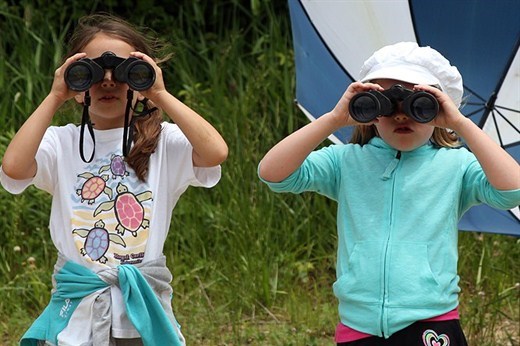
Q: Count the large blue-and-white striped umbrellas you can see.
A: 1